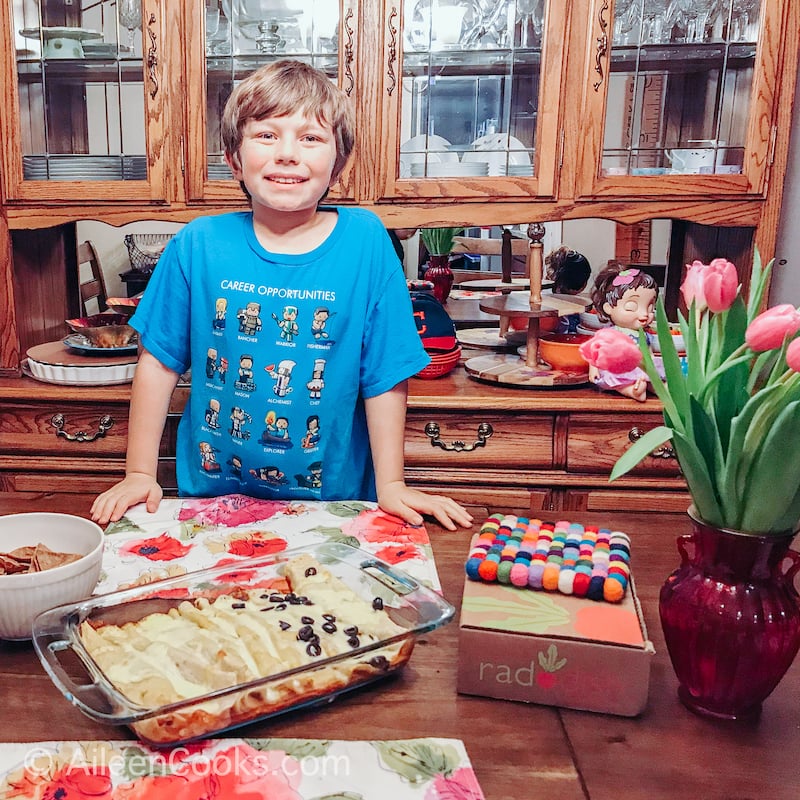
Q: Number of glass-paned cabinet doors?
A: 4